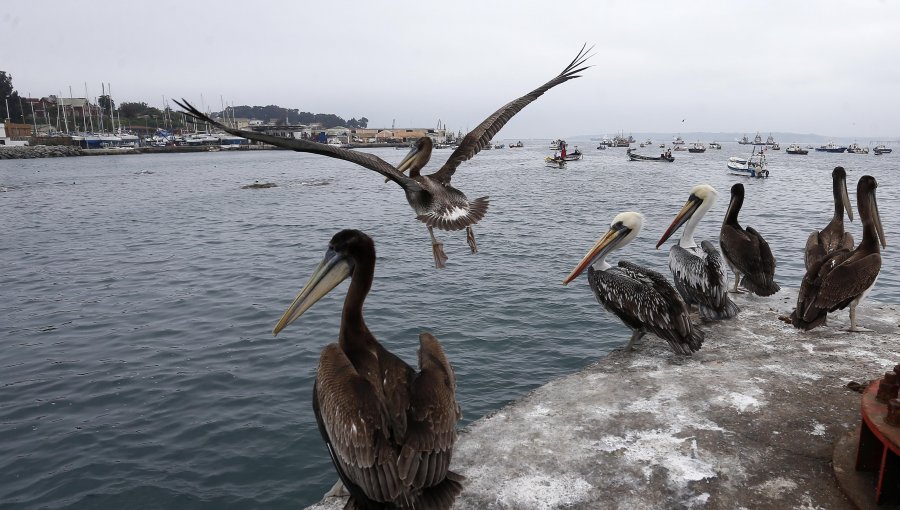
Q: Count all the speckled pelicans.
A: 2